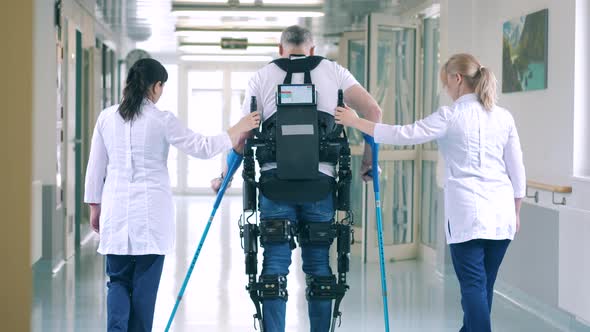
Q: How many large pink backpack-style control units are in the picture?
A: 0